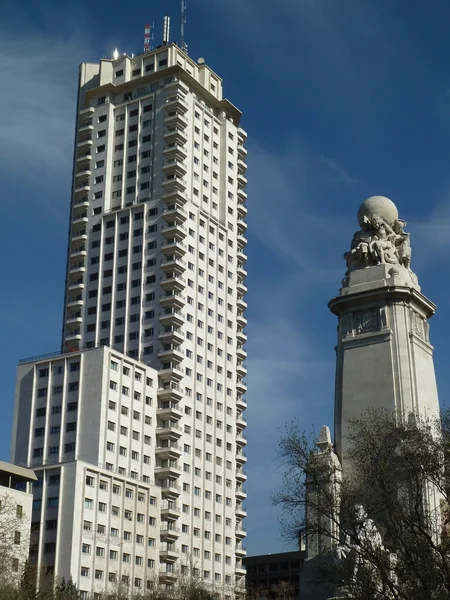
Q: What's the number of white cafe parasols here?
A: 0